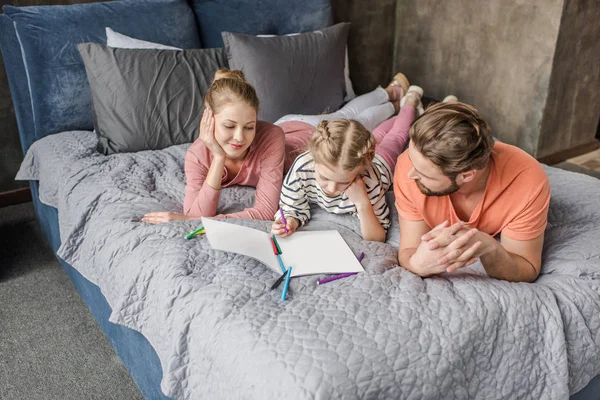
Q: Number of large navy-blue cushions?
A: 2